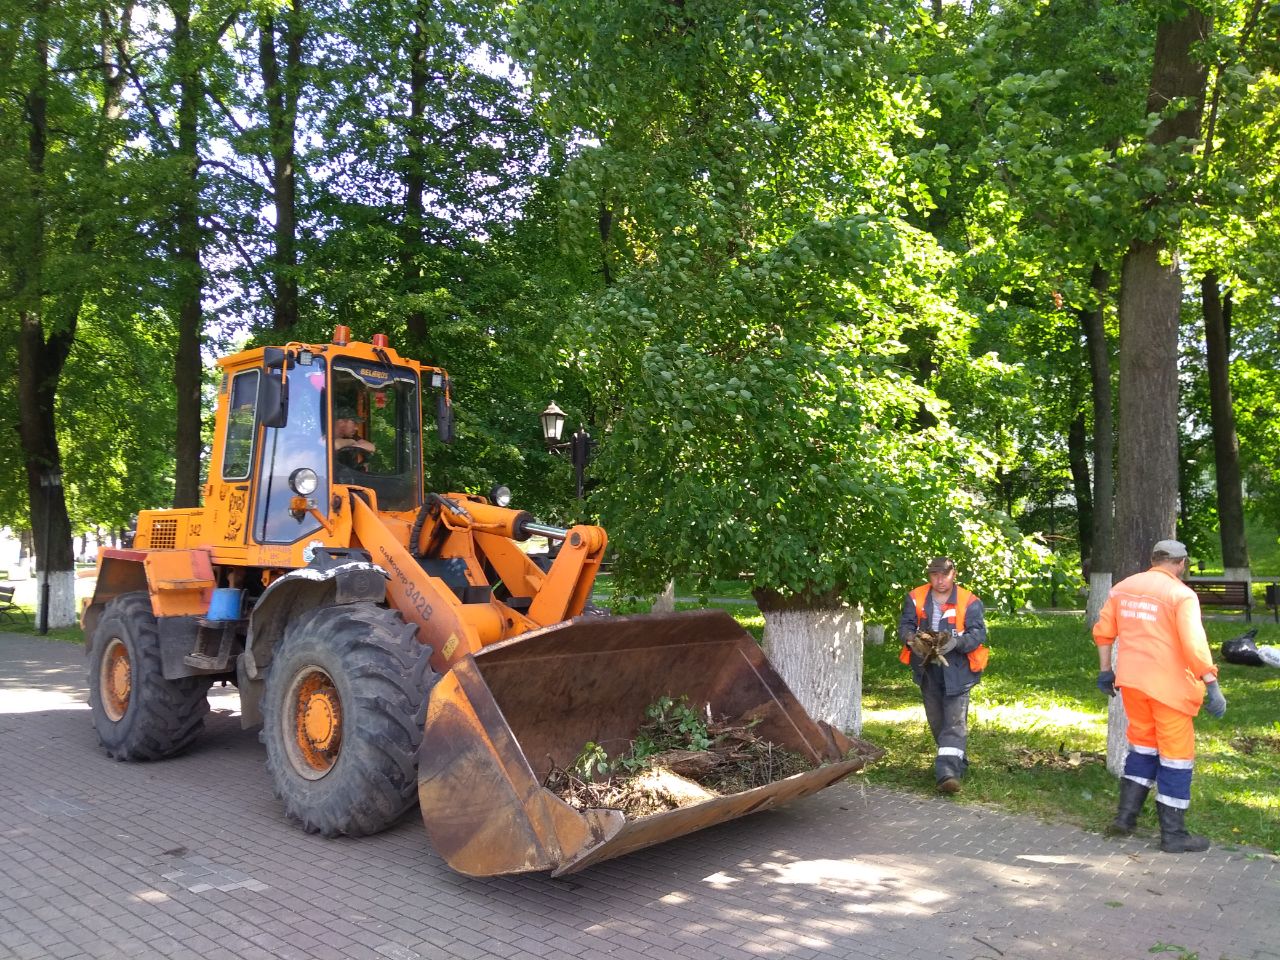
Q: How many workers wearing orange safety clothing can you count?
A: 2